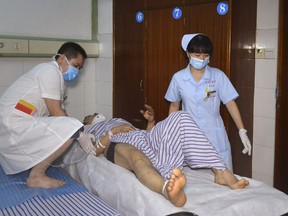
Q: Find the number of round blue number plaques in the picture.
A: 3